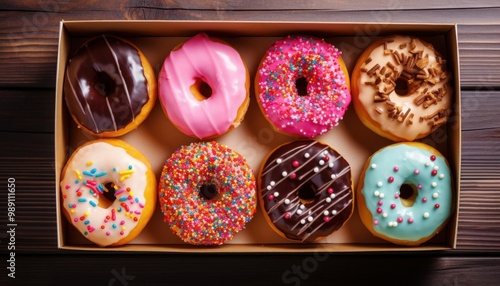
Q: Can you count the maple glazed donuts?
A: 1